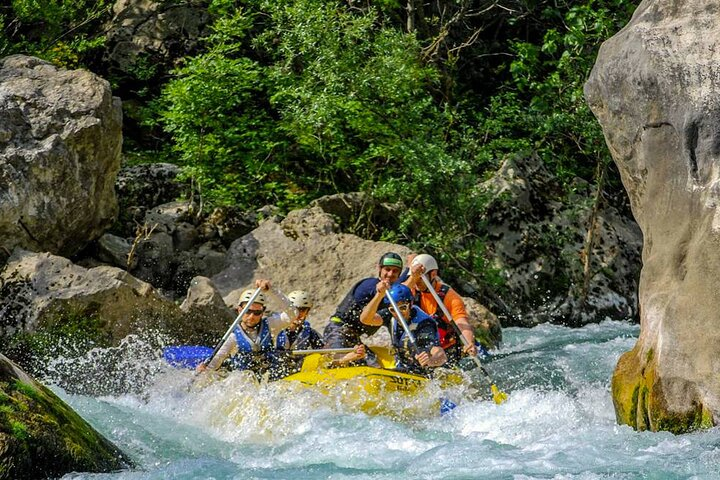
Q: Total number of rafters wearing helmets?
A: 5